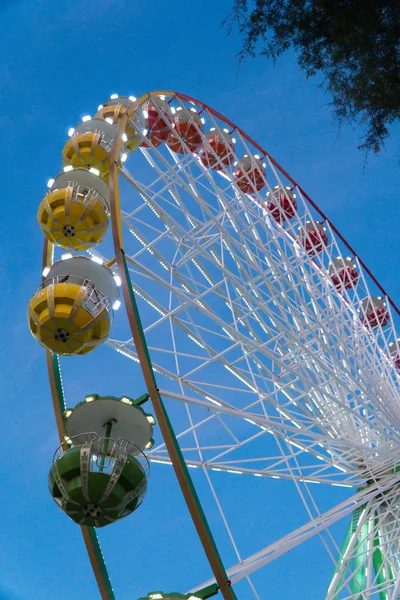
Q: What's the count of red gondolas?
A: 9